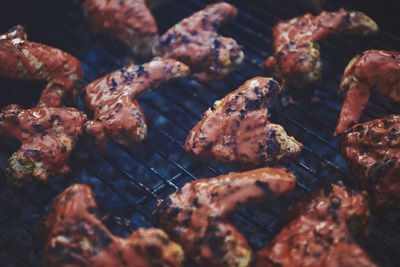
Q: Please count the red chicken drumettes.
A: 12